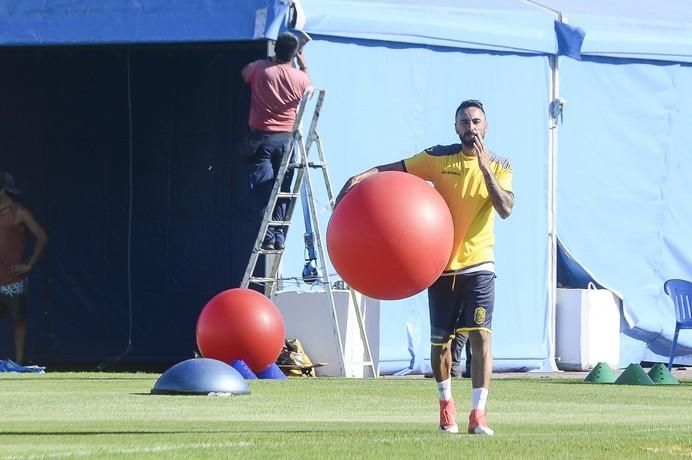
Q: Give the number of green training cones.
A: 3